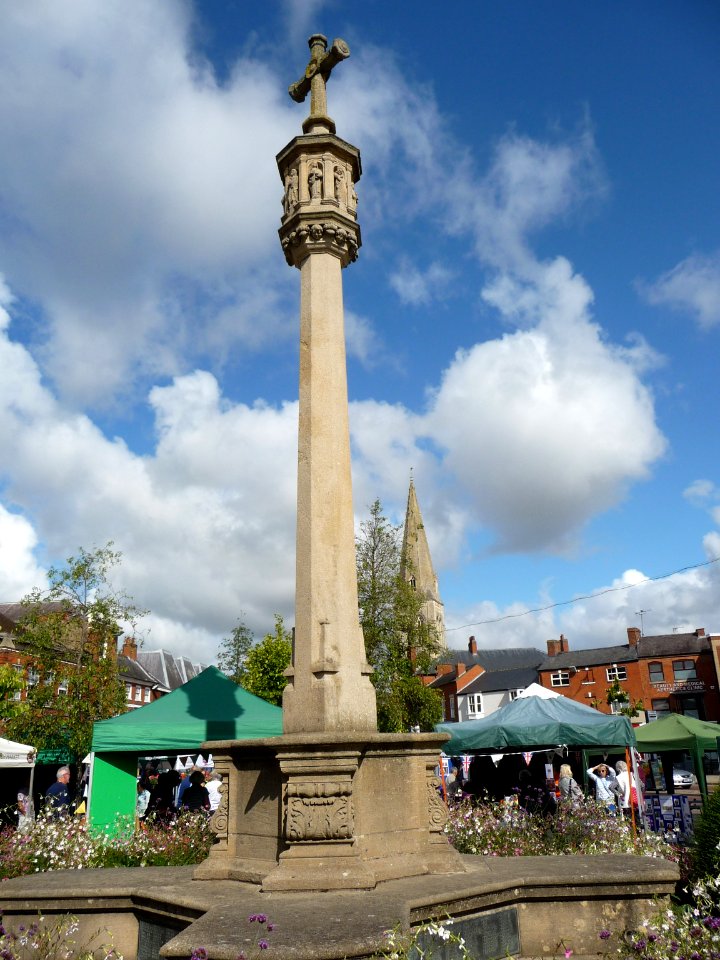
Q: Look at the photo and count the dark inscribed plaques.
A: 2